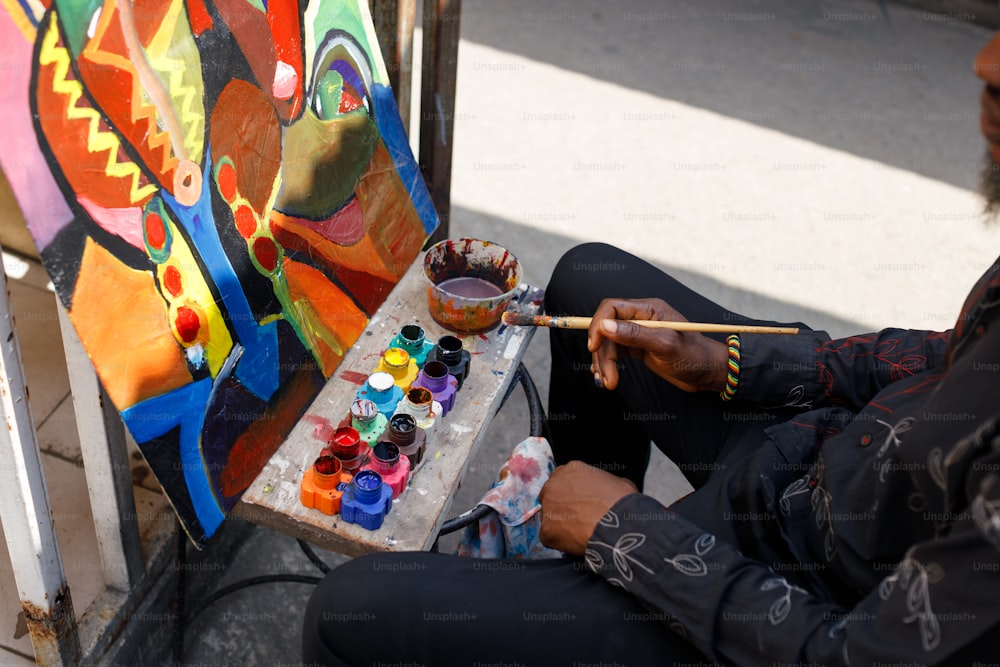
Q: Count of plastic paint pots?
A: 12